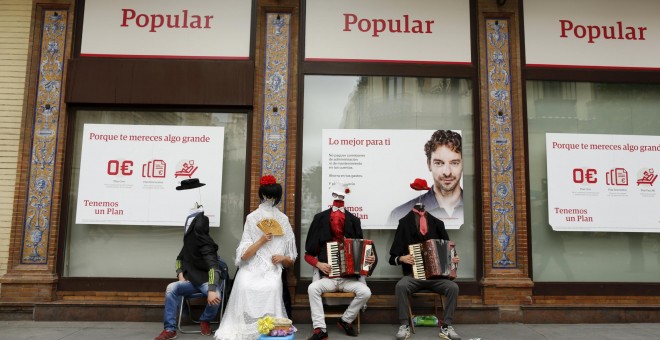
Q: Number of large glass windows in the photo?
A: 3